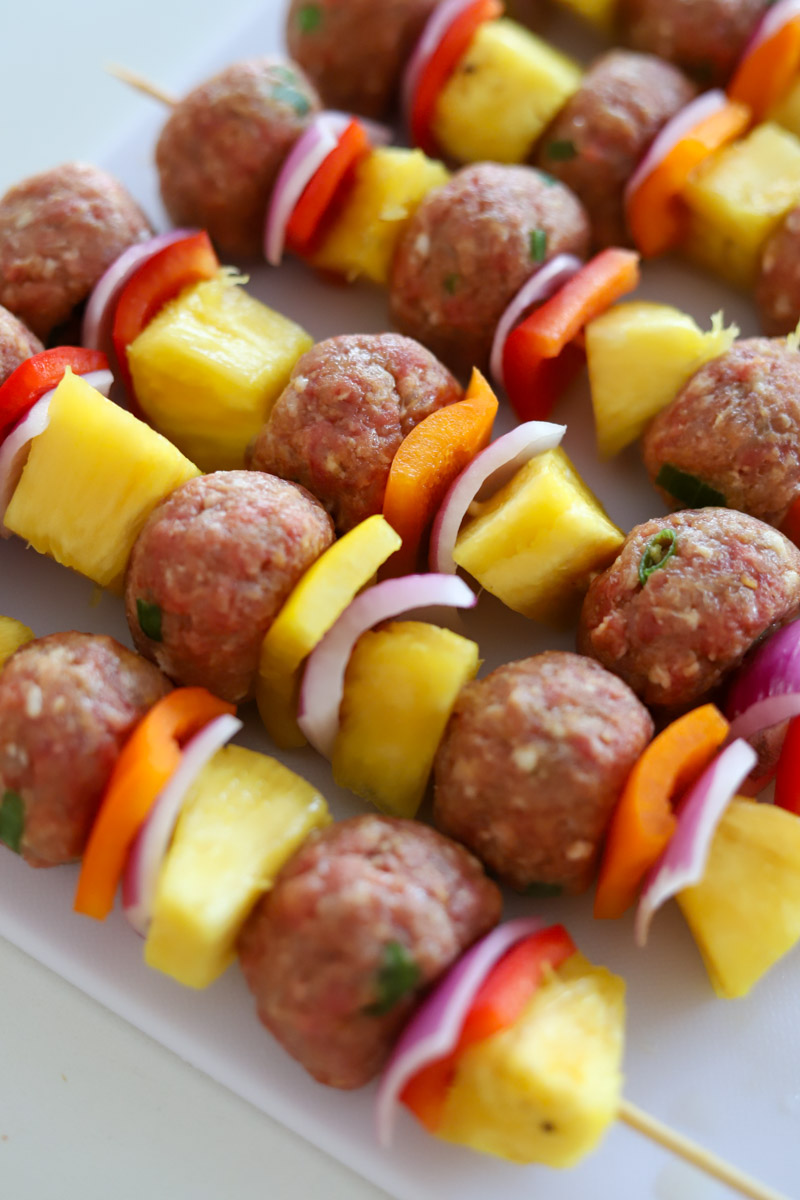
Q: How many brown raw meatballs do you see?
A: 15